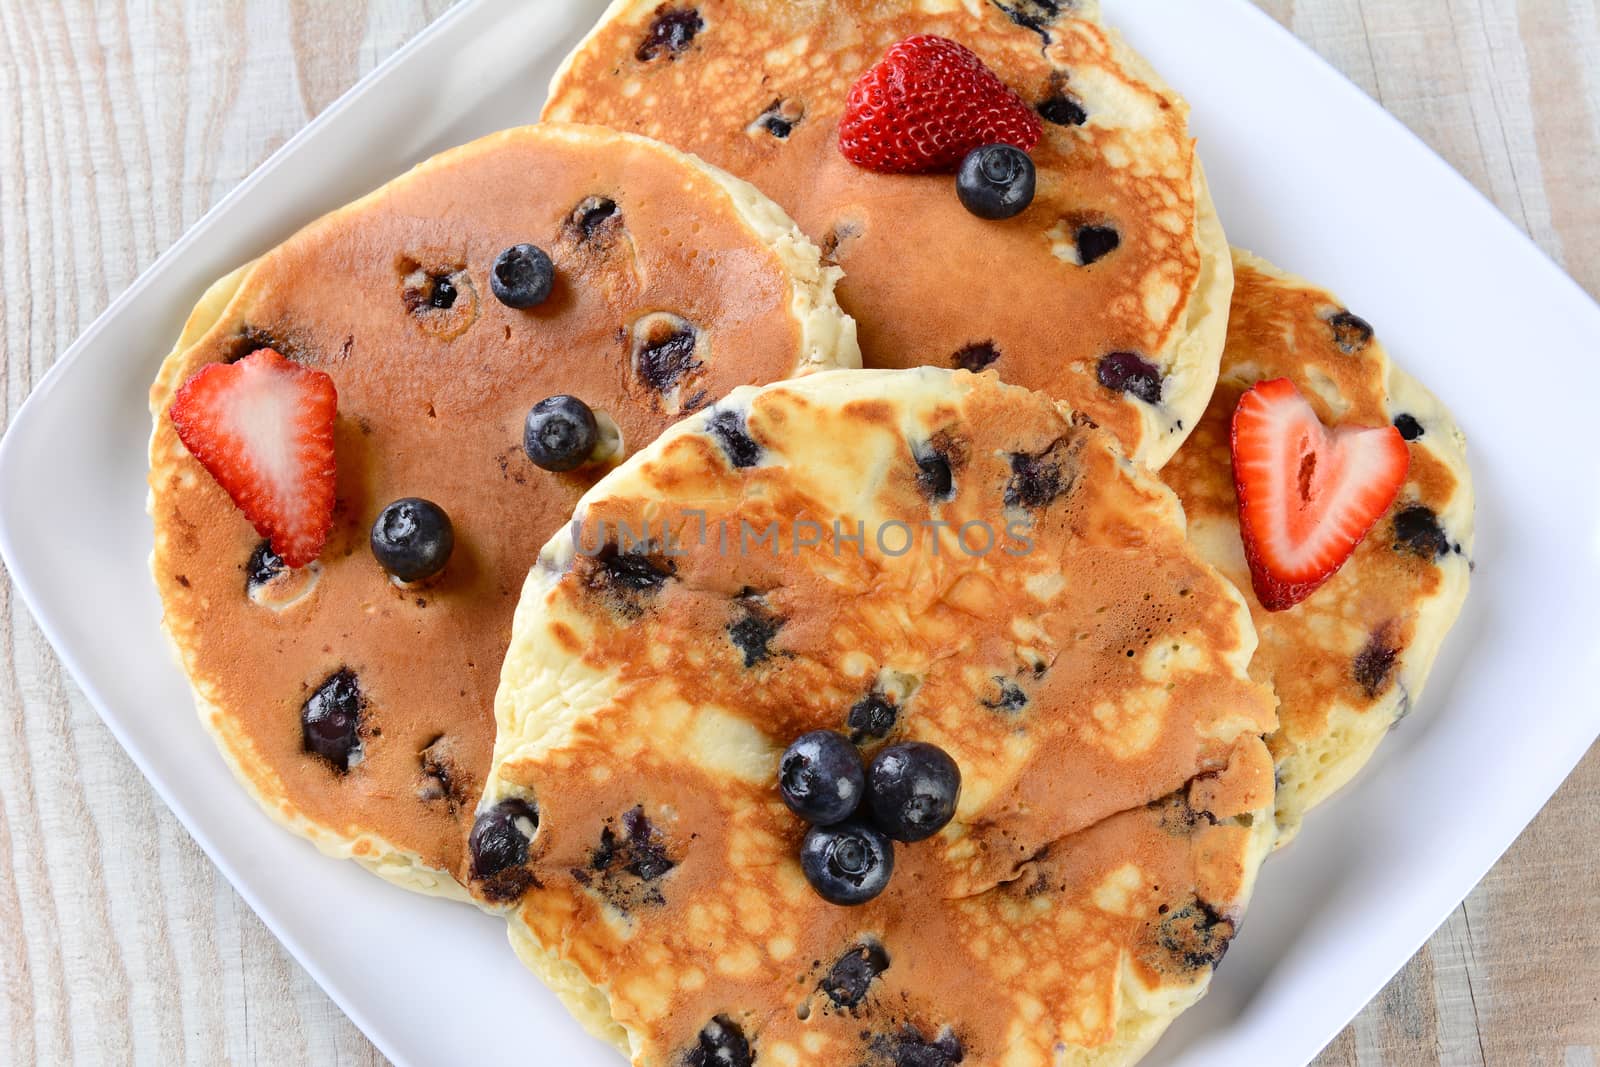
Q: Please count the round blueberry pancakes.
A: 4